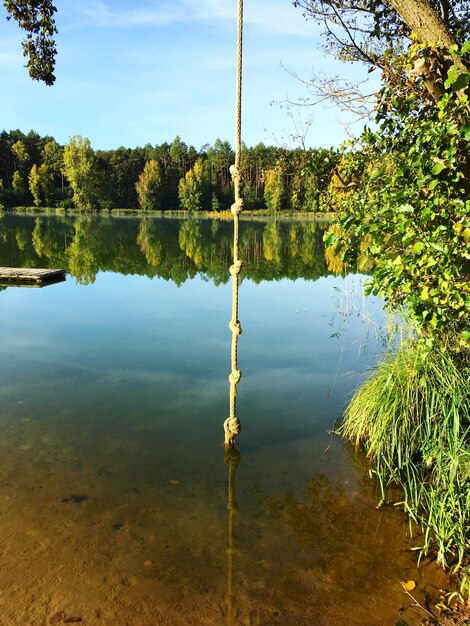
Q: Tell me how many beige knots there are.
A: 6